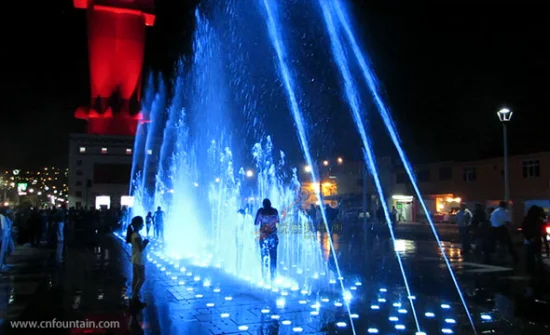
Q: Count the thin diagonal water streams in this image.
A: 3